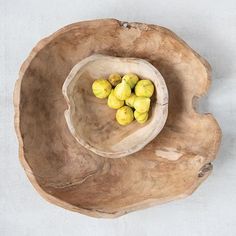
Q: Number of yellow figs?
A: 10